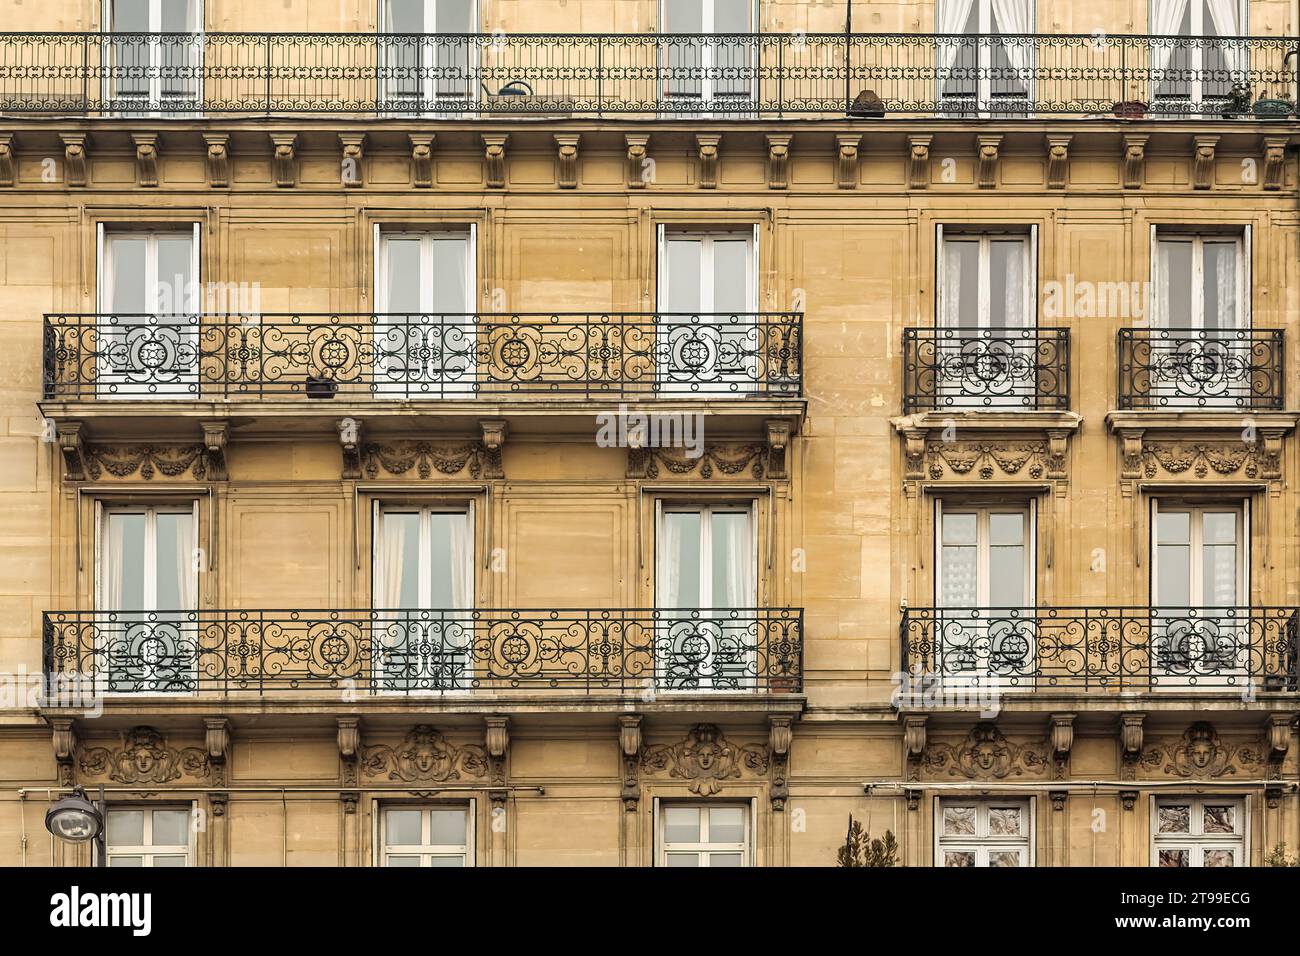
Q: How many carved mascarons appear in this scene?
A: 5